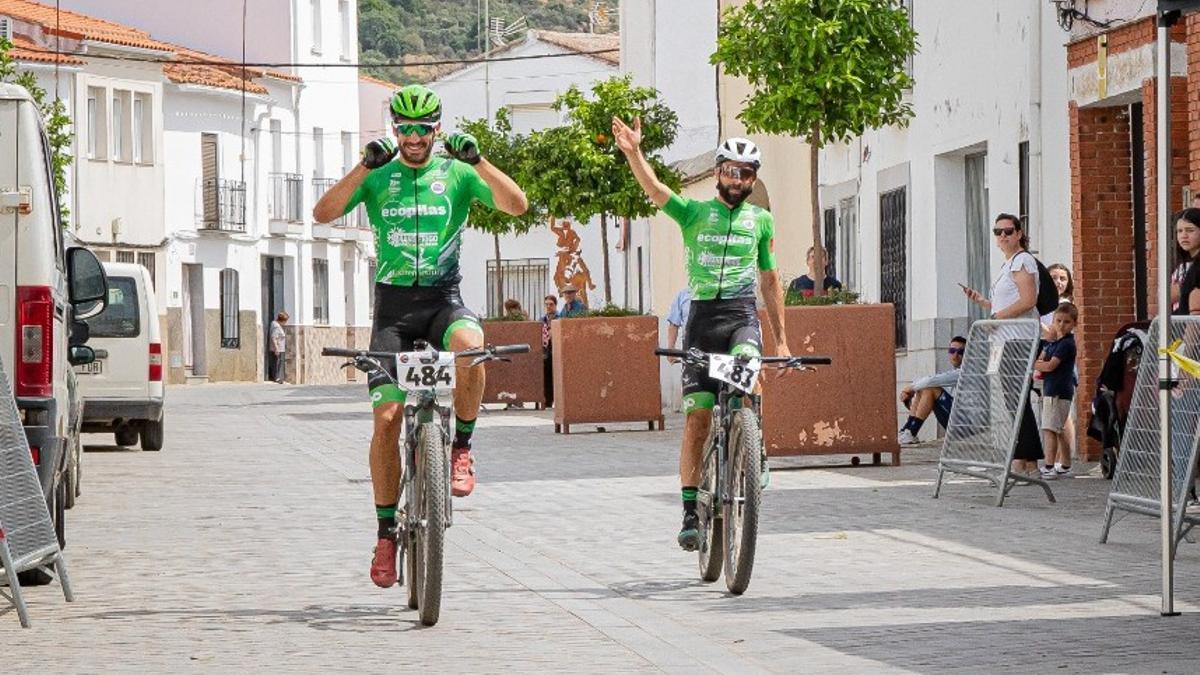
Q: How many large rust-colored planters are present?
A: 3